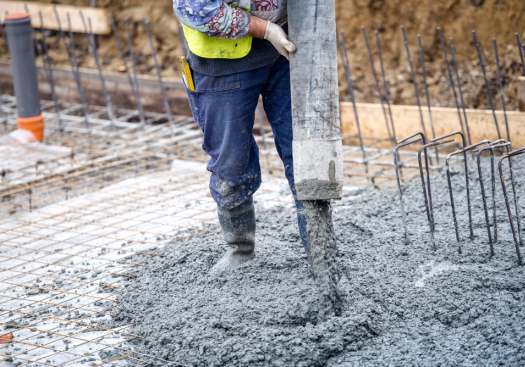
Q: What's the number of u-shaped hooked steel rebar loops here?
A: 5